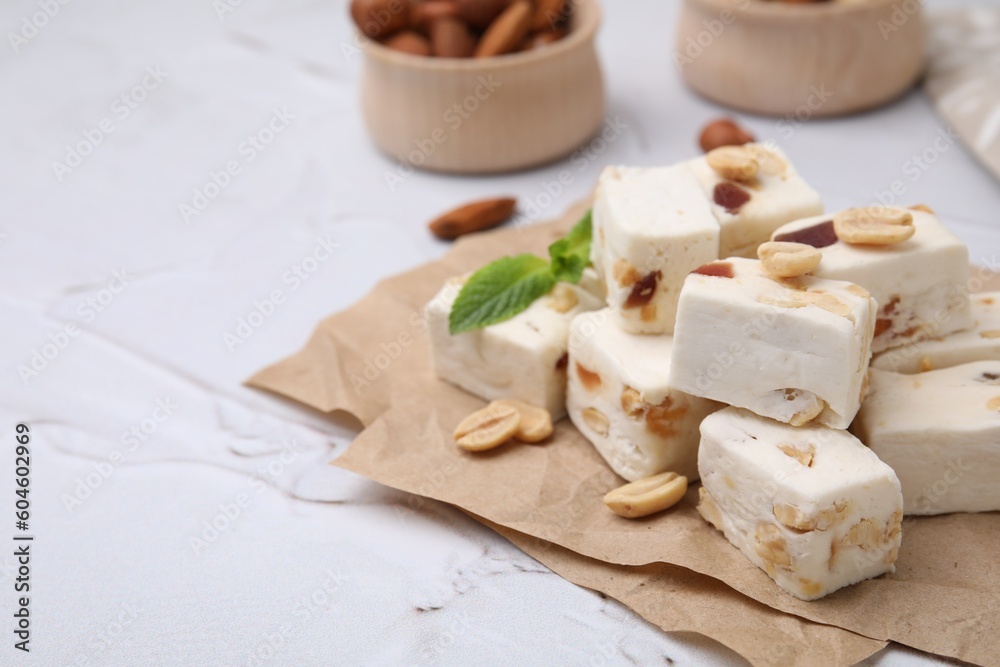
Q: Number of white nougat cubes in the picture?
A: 9